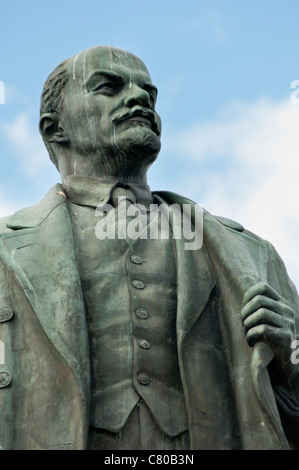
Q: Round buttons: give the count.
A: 7